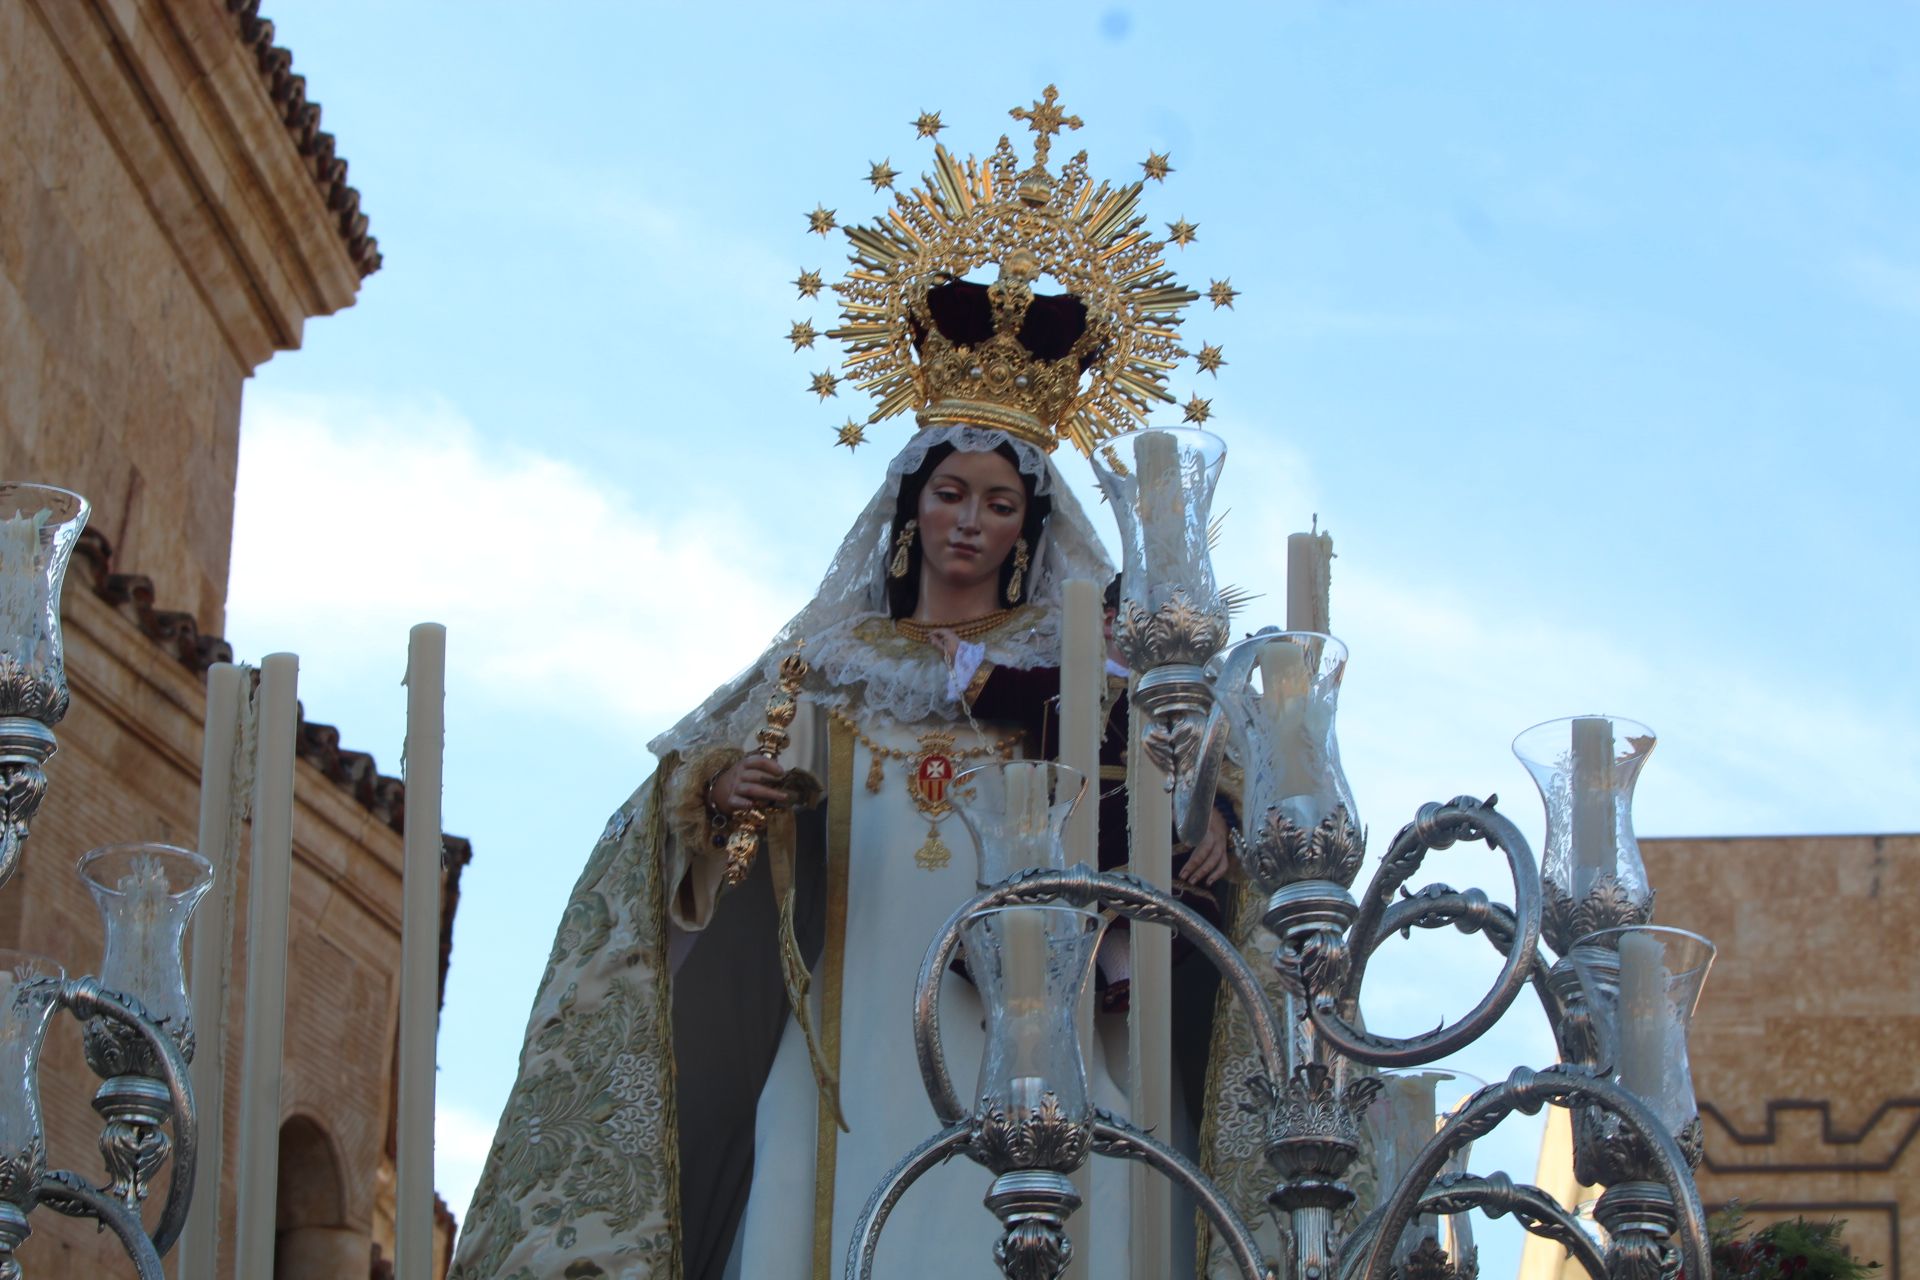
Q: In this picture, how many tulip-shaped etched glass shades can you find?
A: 10